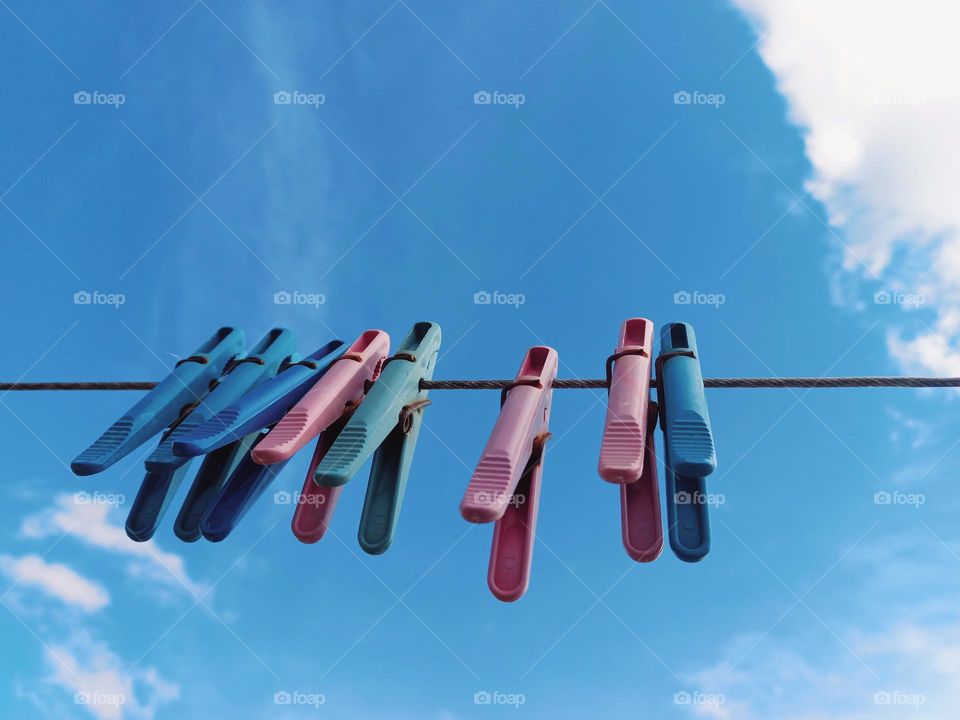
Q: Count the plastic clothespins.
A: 8